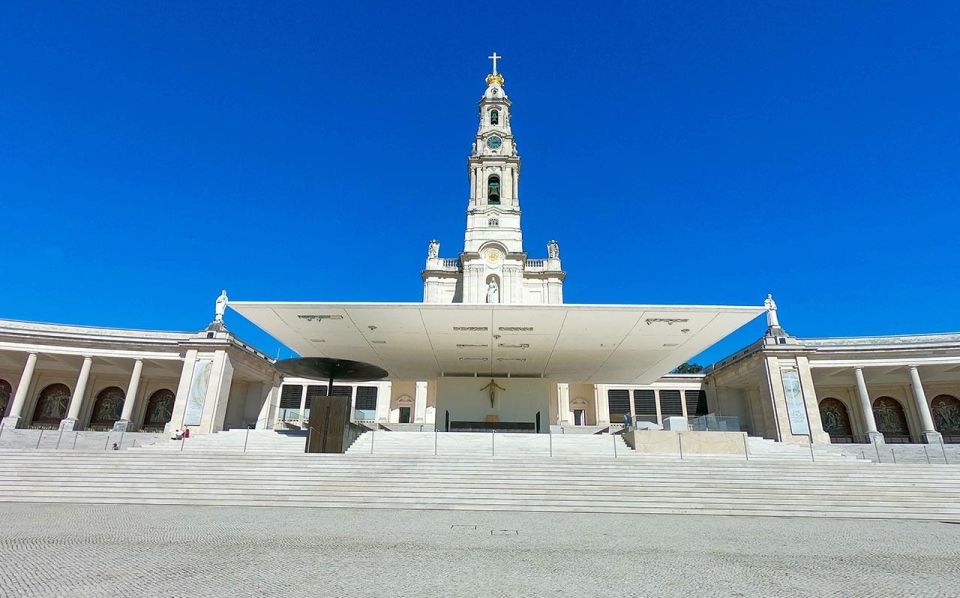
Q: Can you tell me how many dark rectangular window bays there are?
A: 8